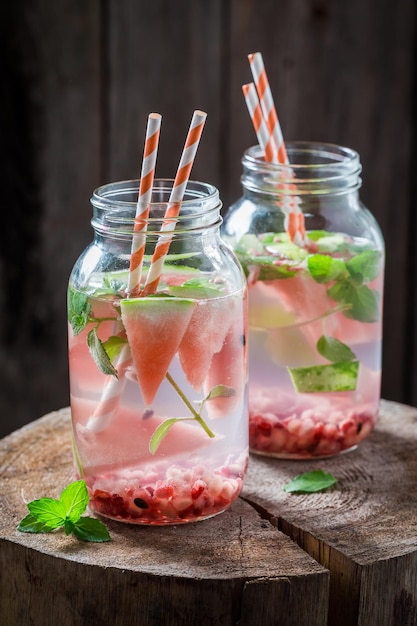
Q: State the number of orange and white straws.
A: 4